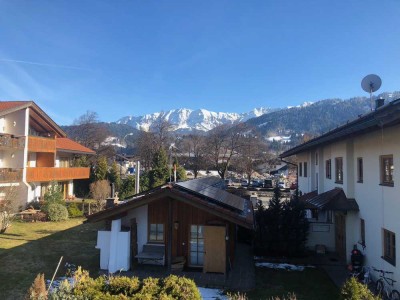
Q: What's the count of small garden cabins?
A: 1